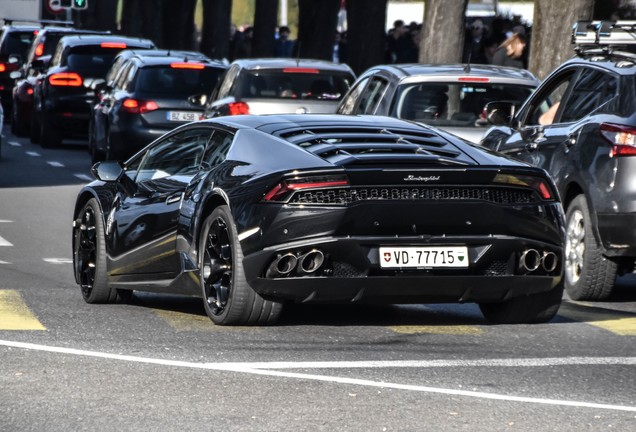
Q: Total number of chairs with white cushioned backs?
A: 0